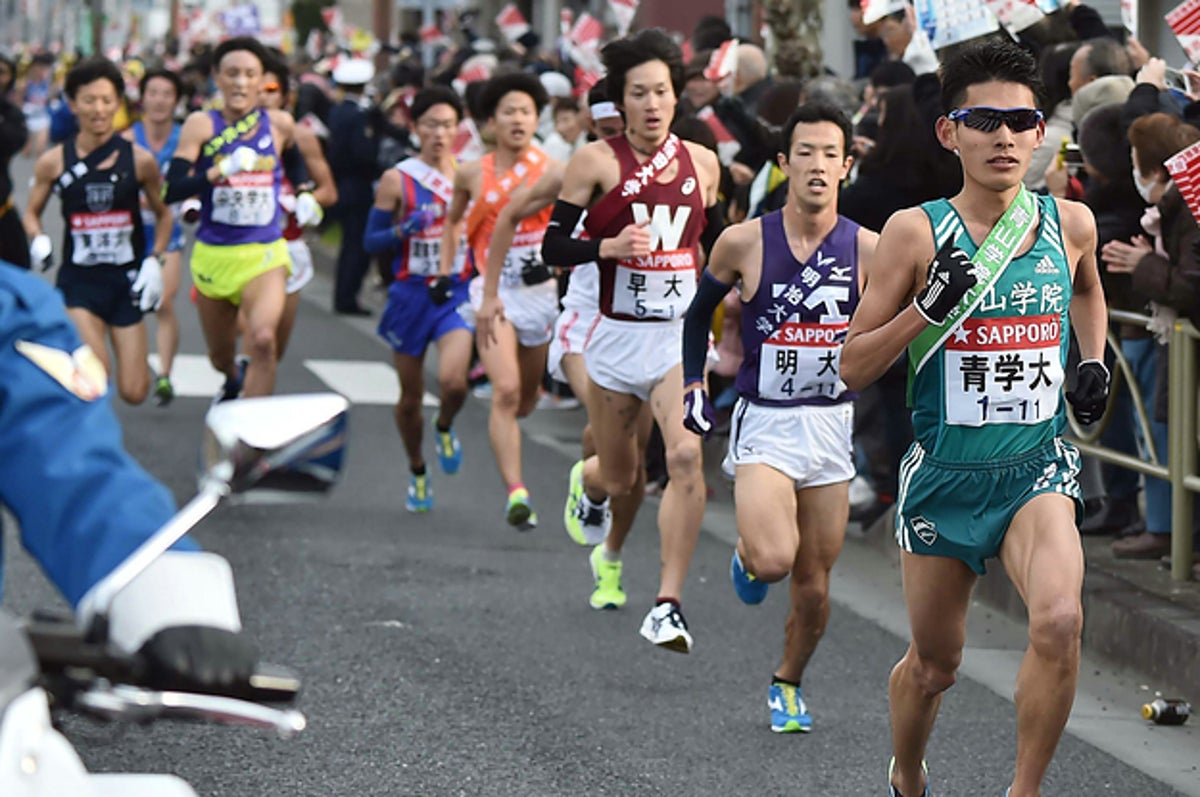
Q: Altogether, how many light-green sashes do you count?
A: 1